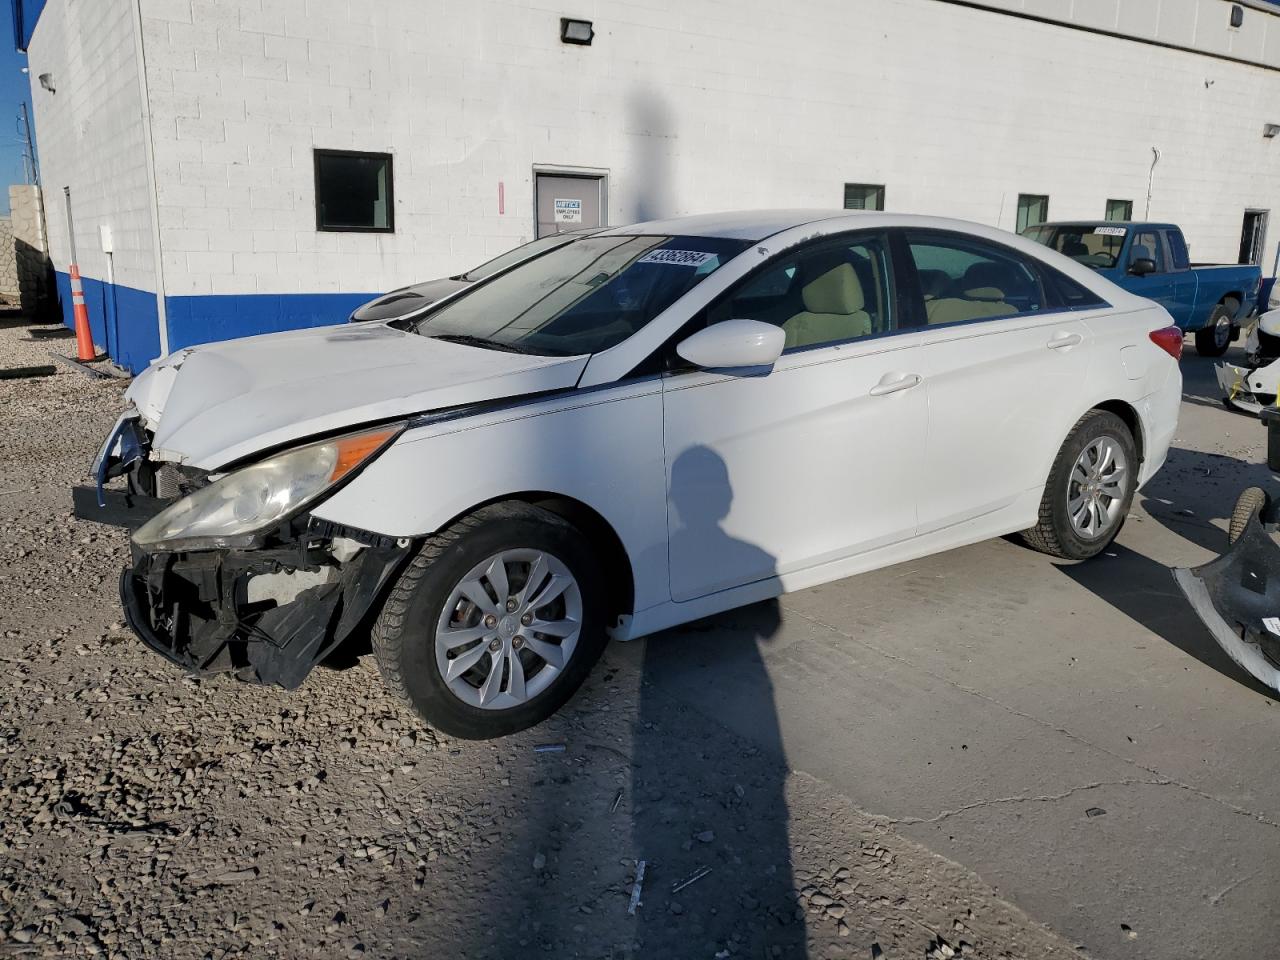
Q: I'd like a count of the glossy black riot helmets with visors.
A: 0